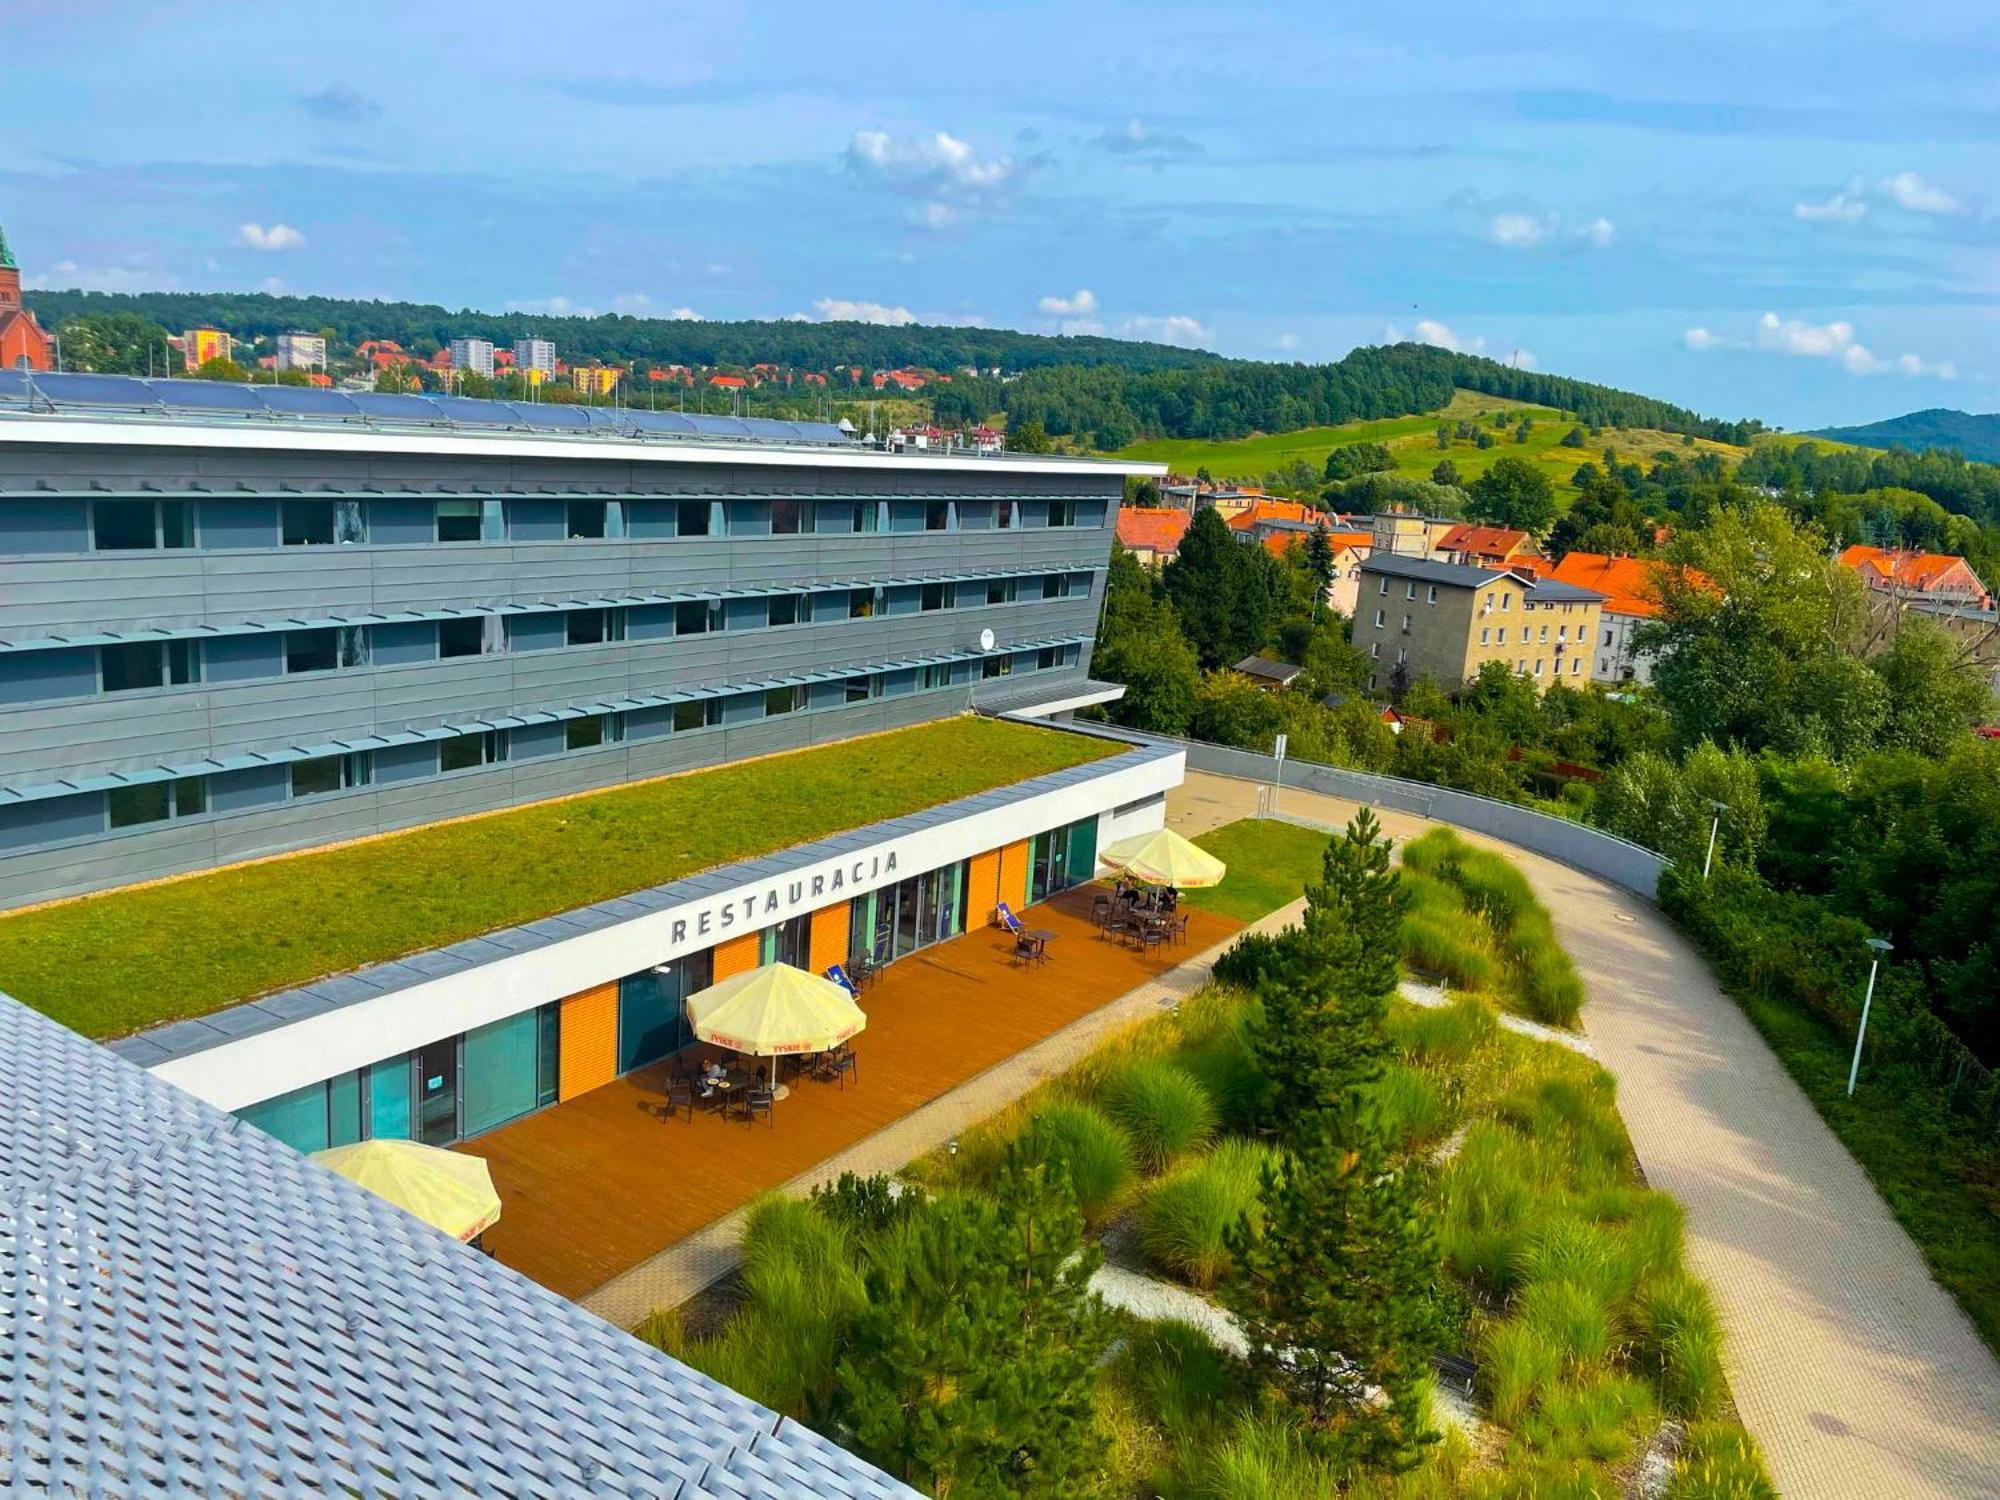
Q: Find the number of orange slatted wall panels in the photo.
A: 5